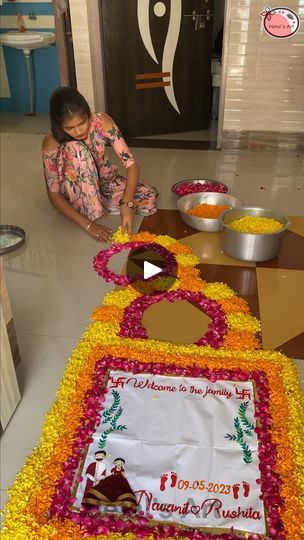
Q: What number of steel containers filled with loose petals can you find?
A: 3